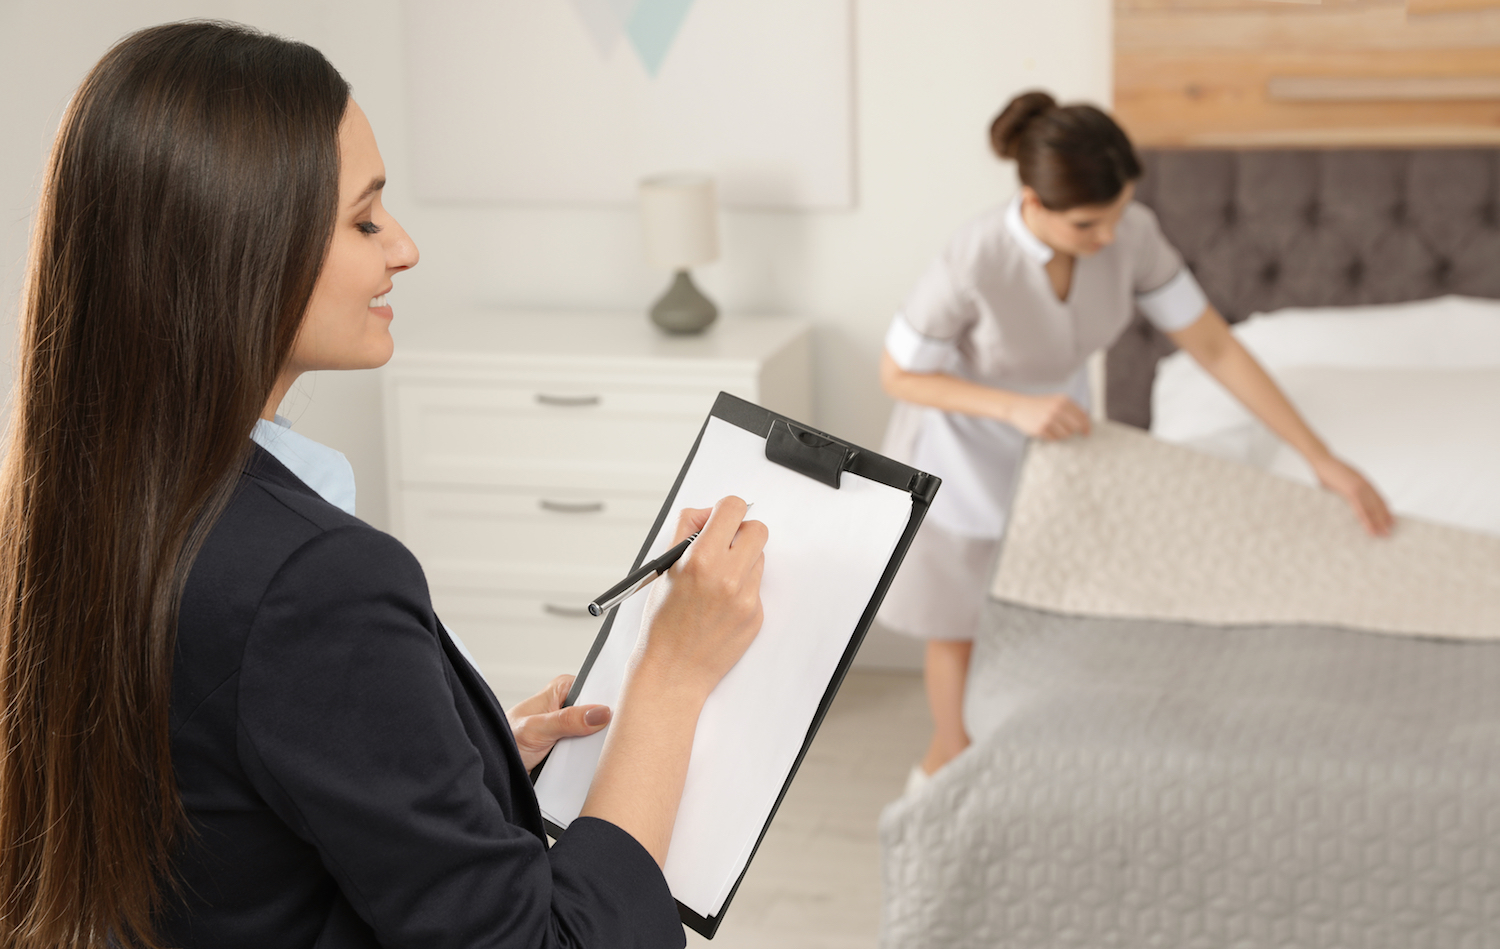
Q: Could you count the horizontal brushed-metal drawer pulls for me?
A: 3